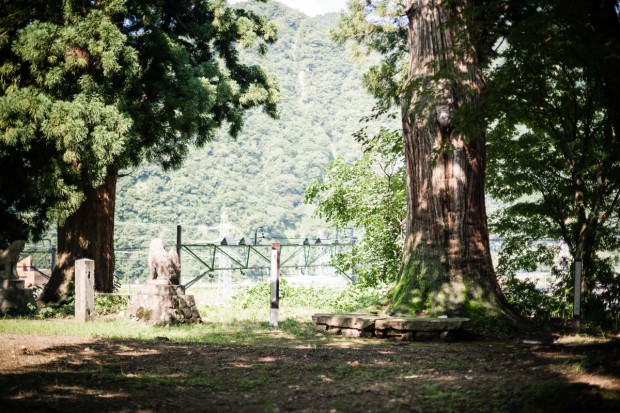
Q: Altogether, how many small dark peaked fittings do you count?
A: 4